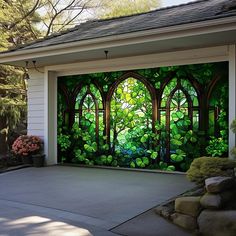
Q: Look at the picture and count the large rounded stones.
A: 5